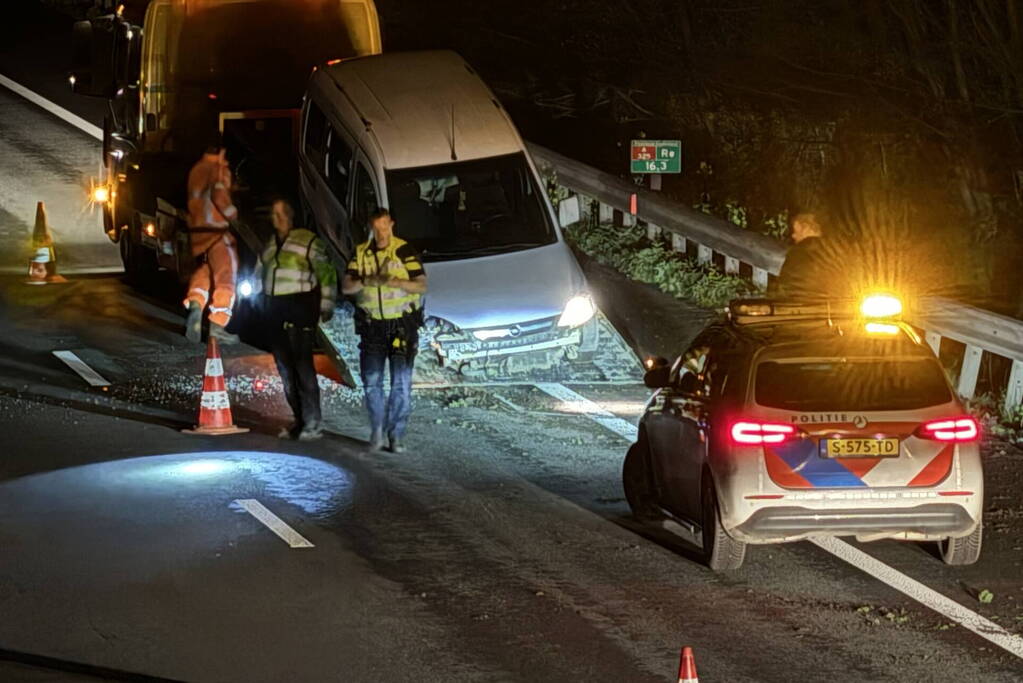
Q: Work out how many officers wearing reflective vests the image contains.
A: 2